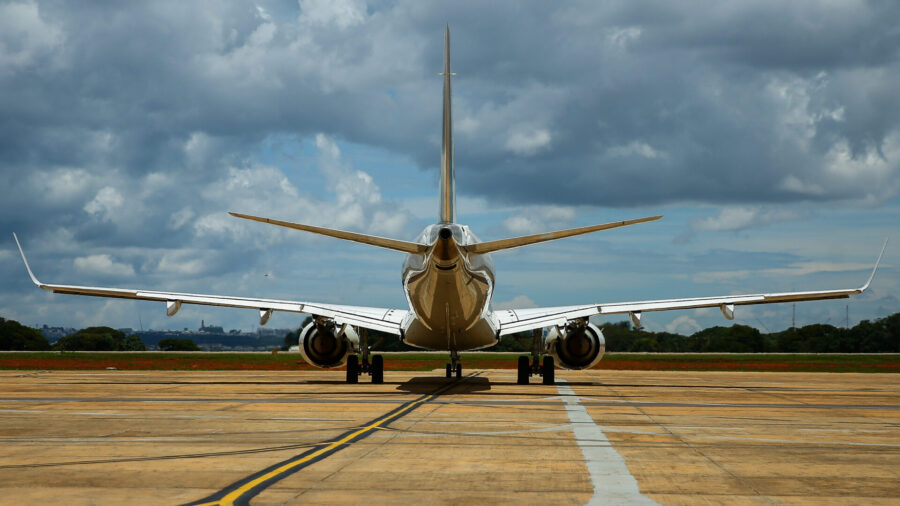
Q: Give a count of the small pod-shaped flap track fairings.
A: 4